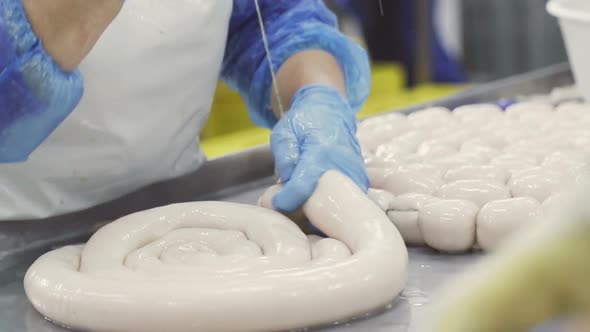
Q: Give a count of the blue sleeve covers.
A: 2